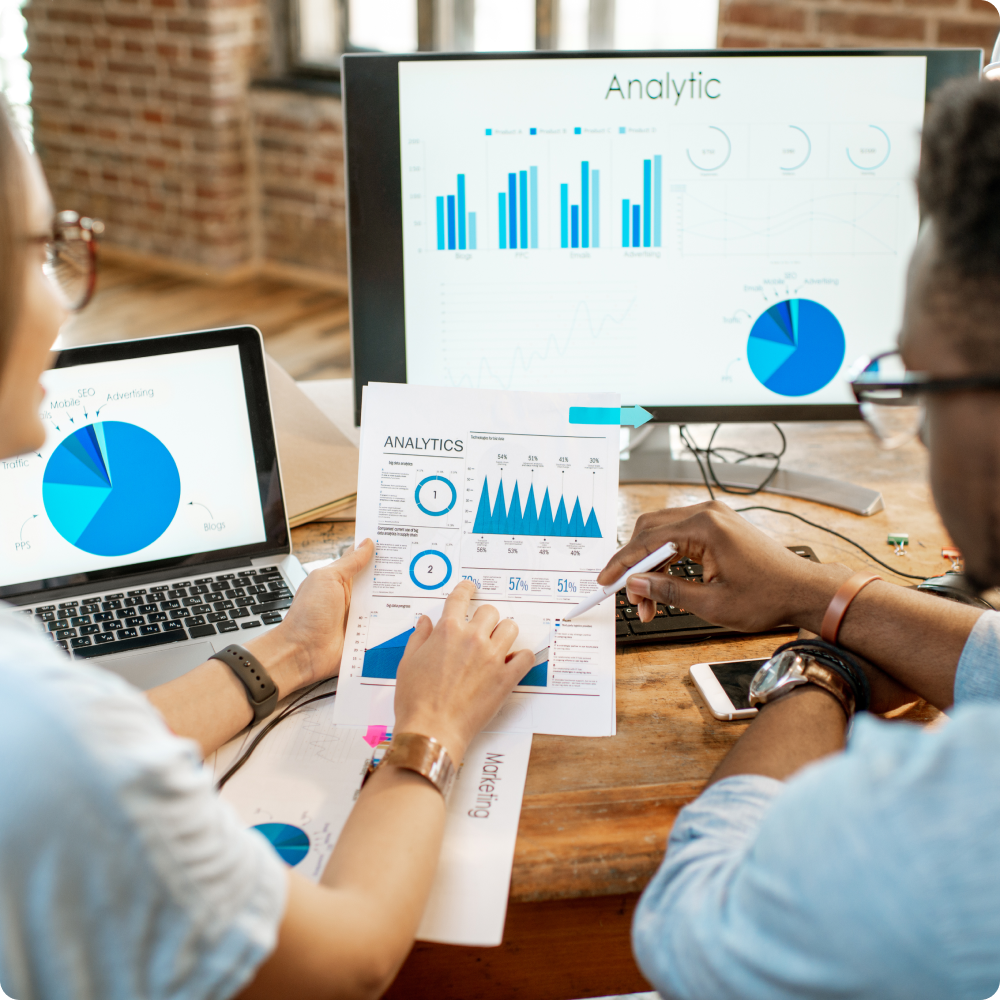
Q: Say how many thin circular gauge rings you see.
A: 3